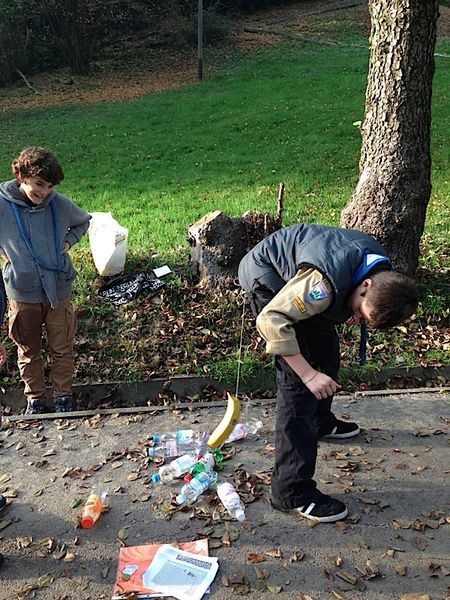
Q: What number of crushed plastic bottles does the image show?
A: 8